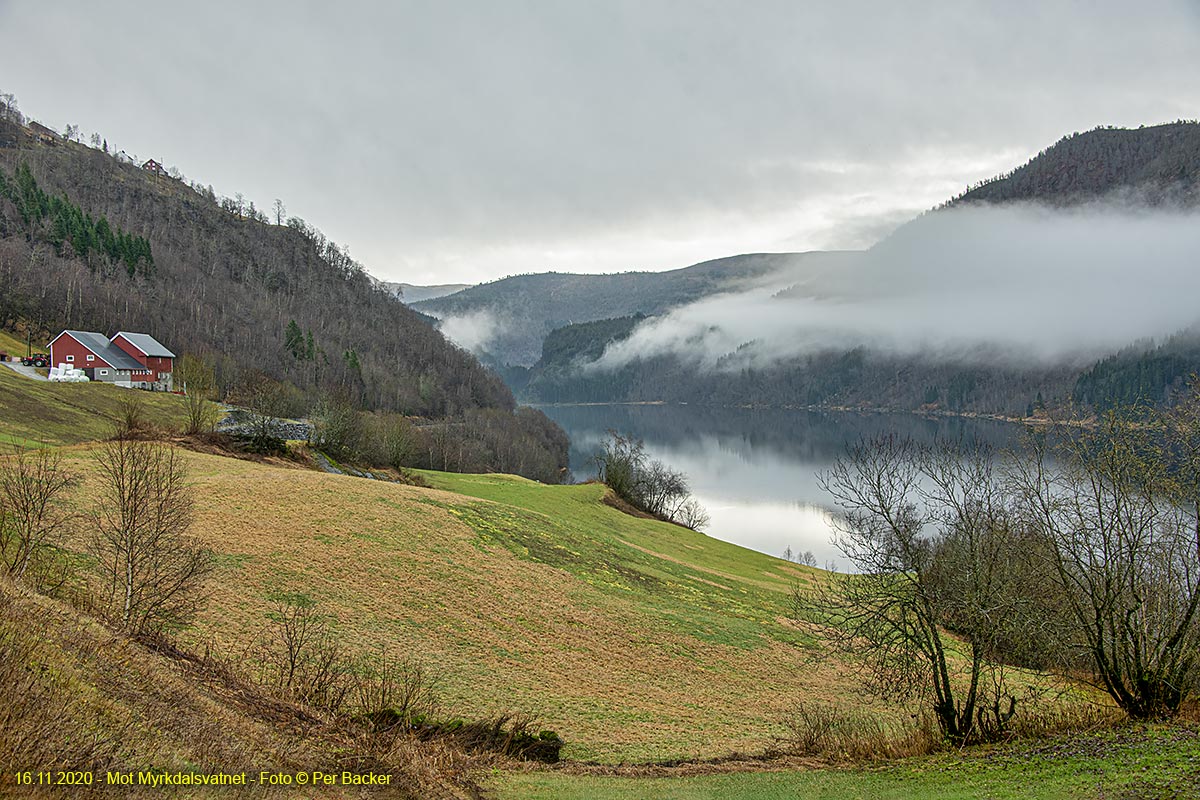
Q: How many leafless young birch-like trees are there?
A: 2